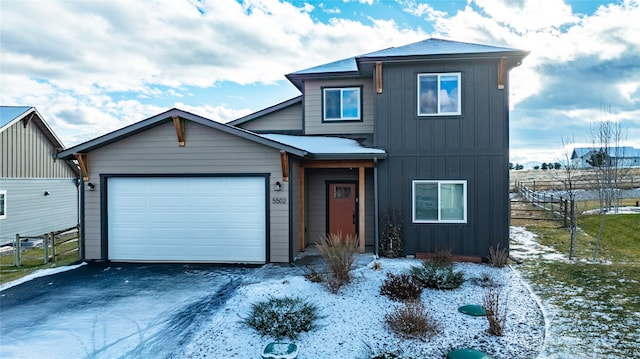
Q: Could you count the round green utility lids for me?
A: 2